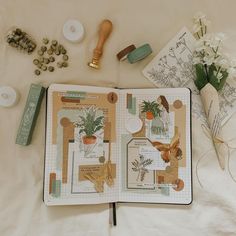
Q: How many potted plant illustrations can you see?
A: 2